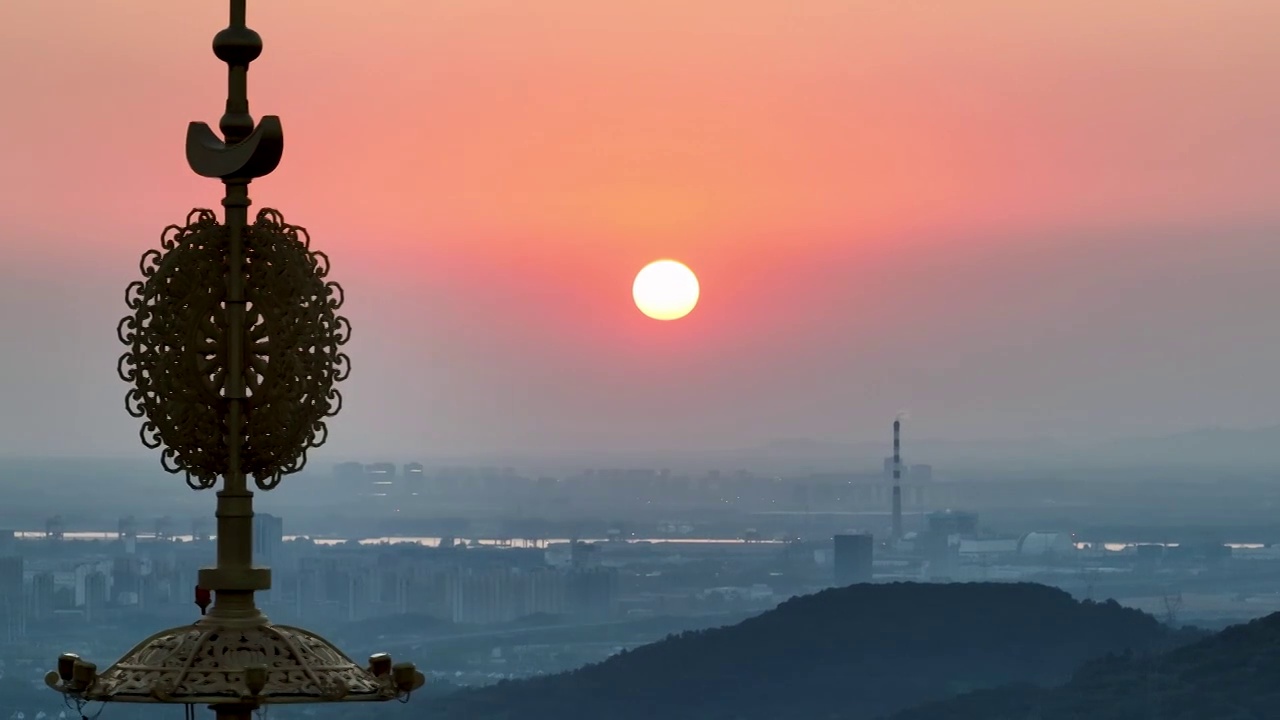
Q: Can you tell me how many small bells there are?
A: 5